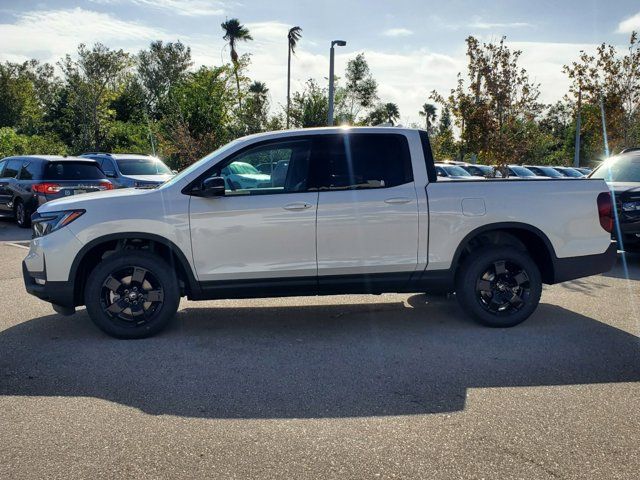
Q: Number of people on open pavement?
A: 0